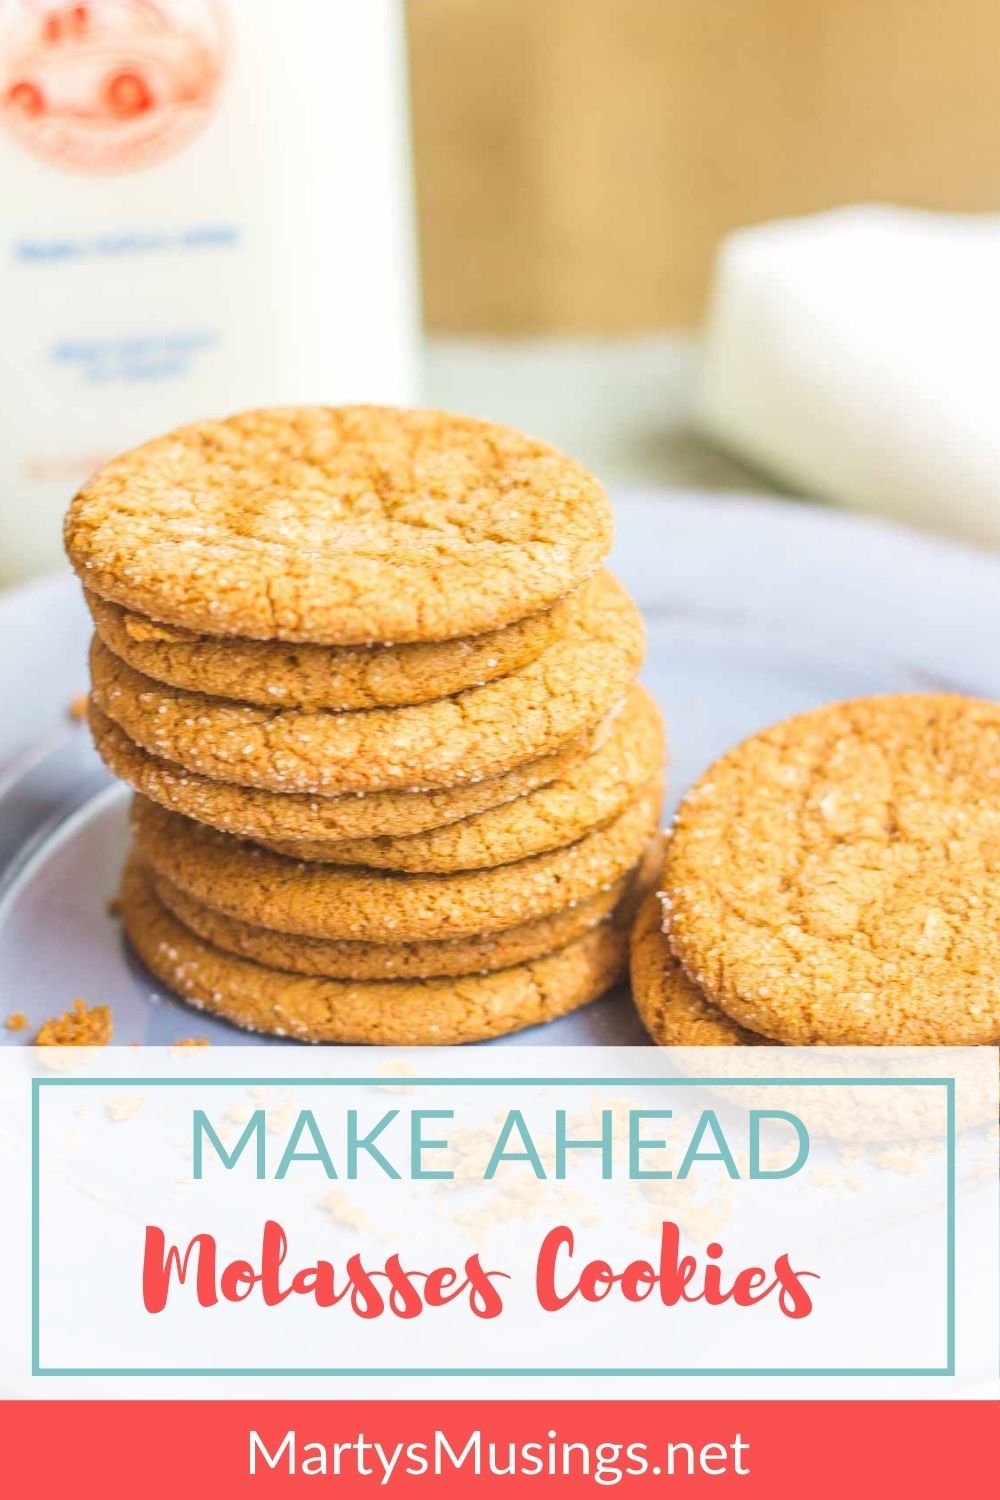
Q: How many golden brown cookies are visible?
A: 10